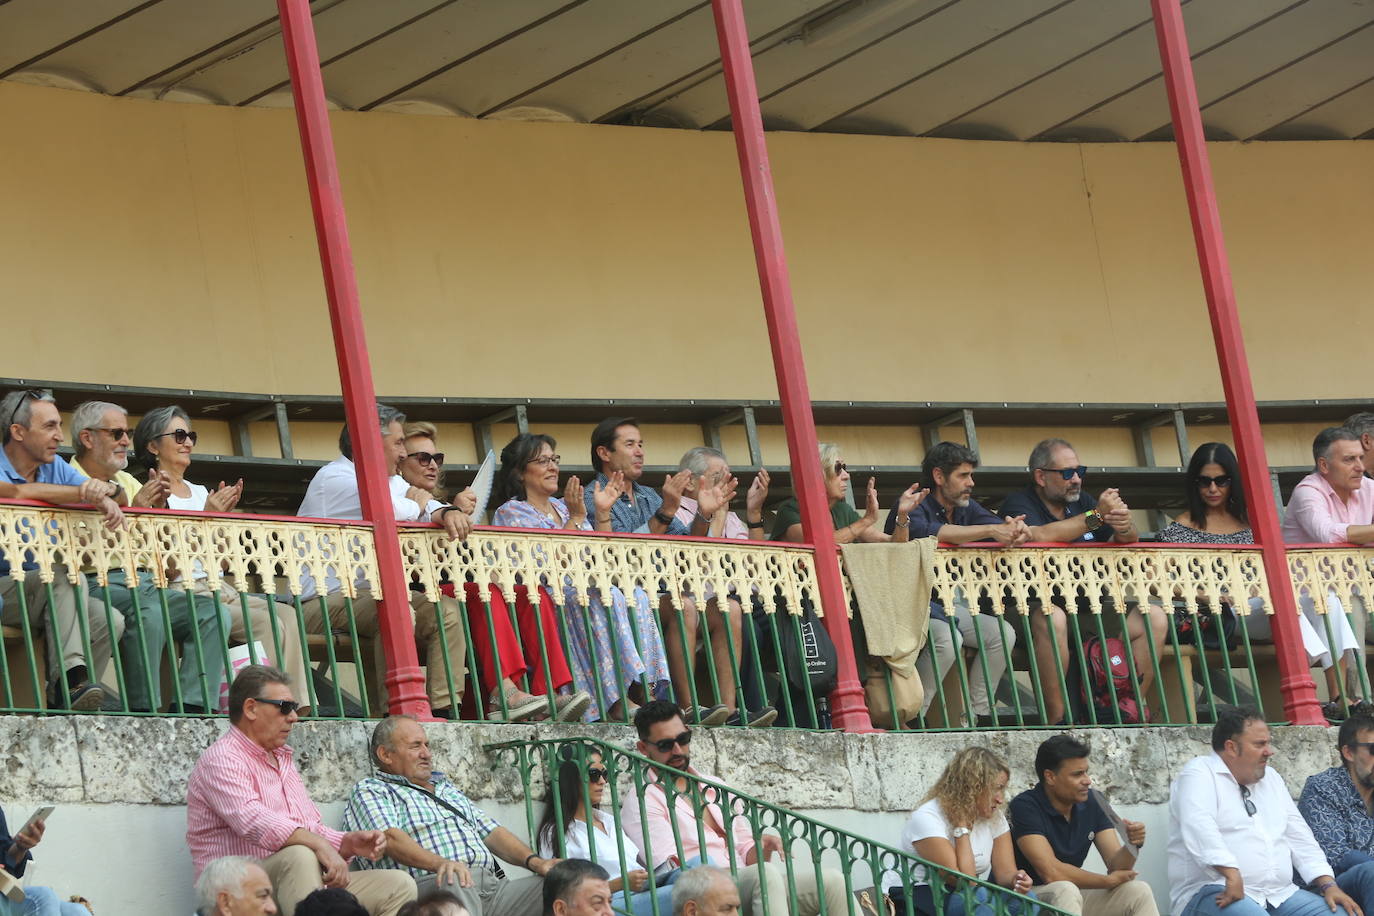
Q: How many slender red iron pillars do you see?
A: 3